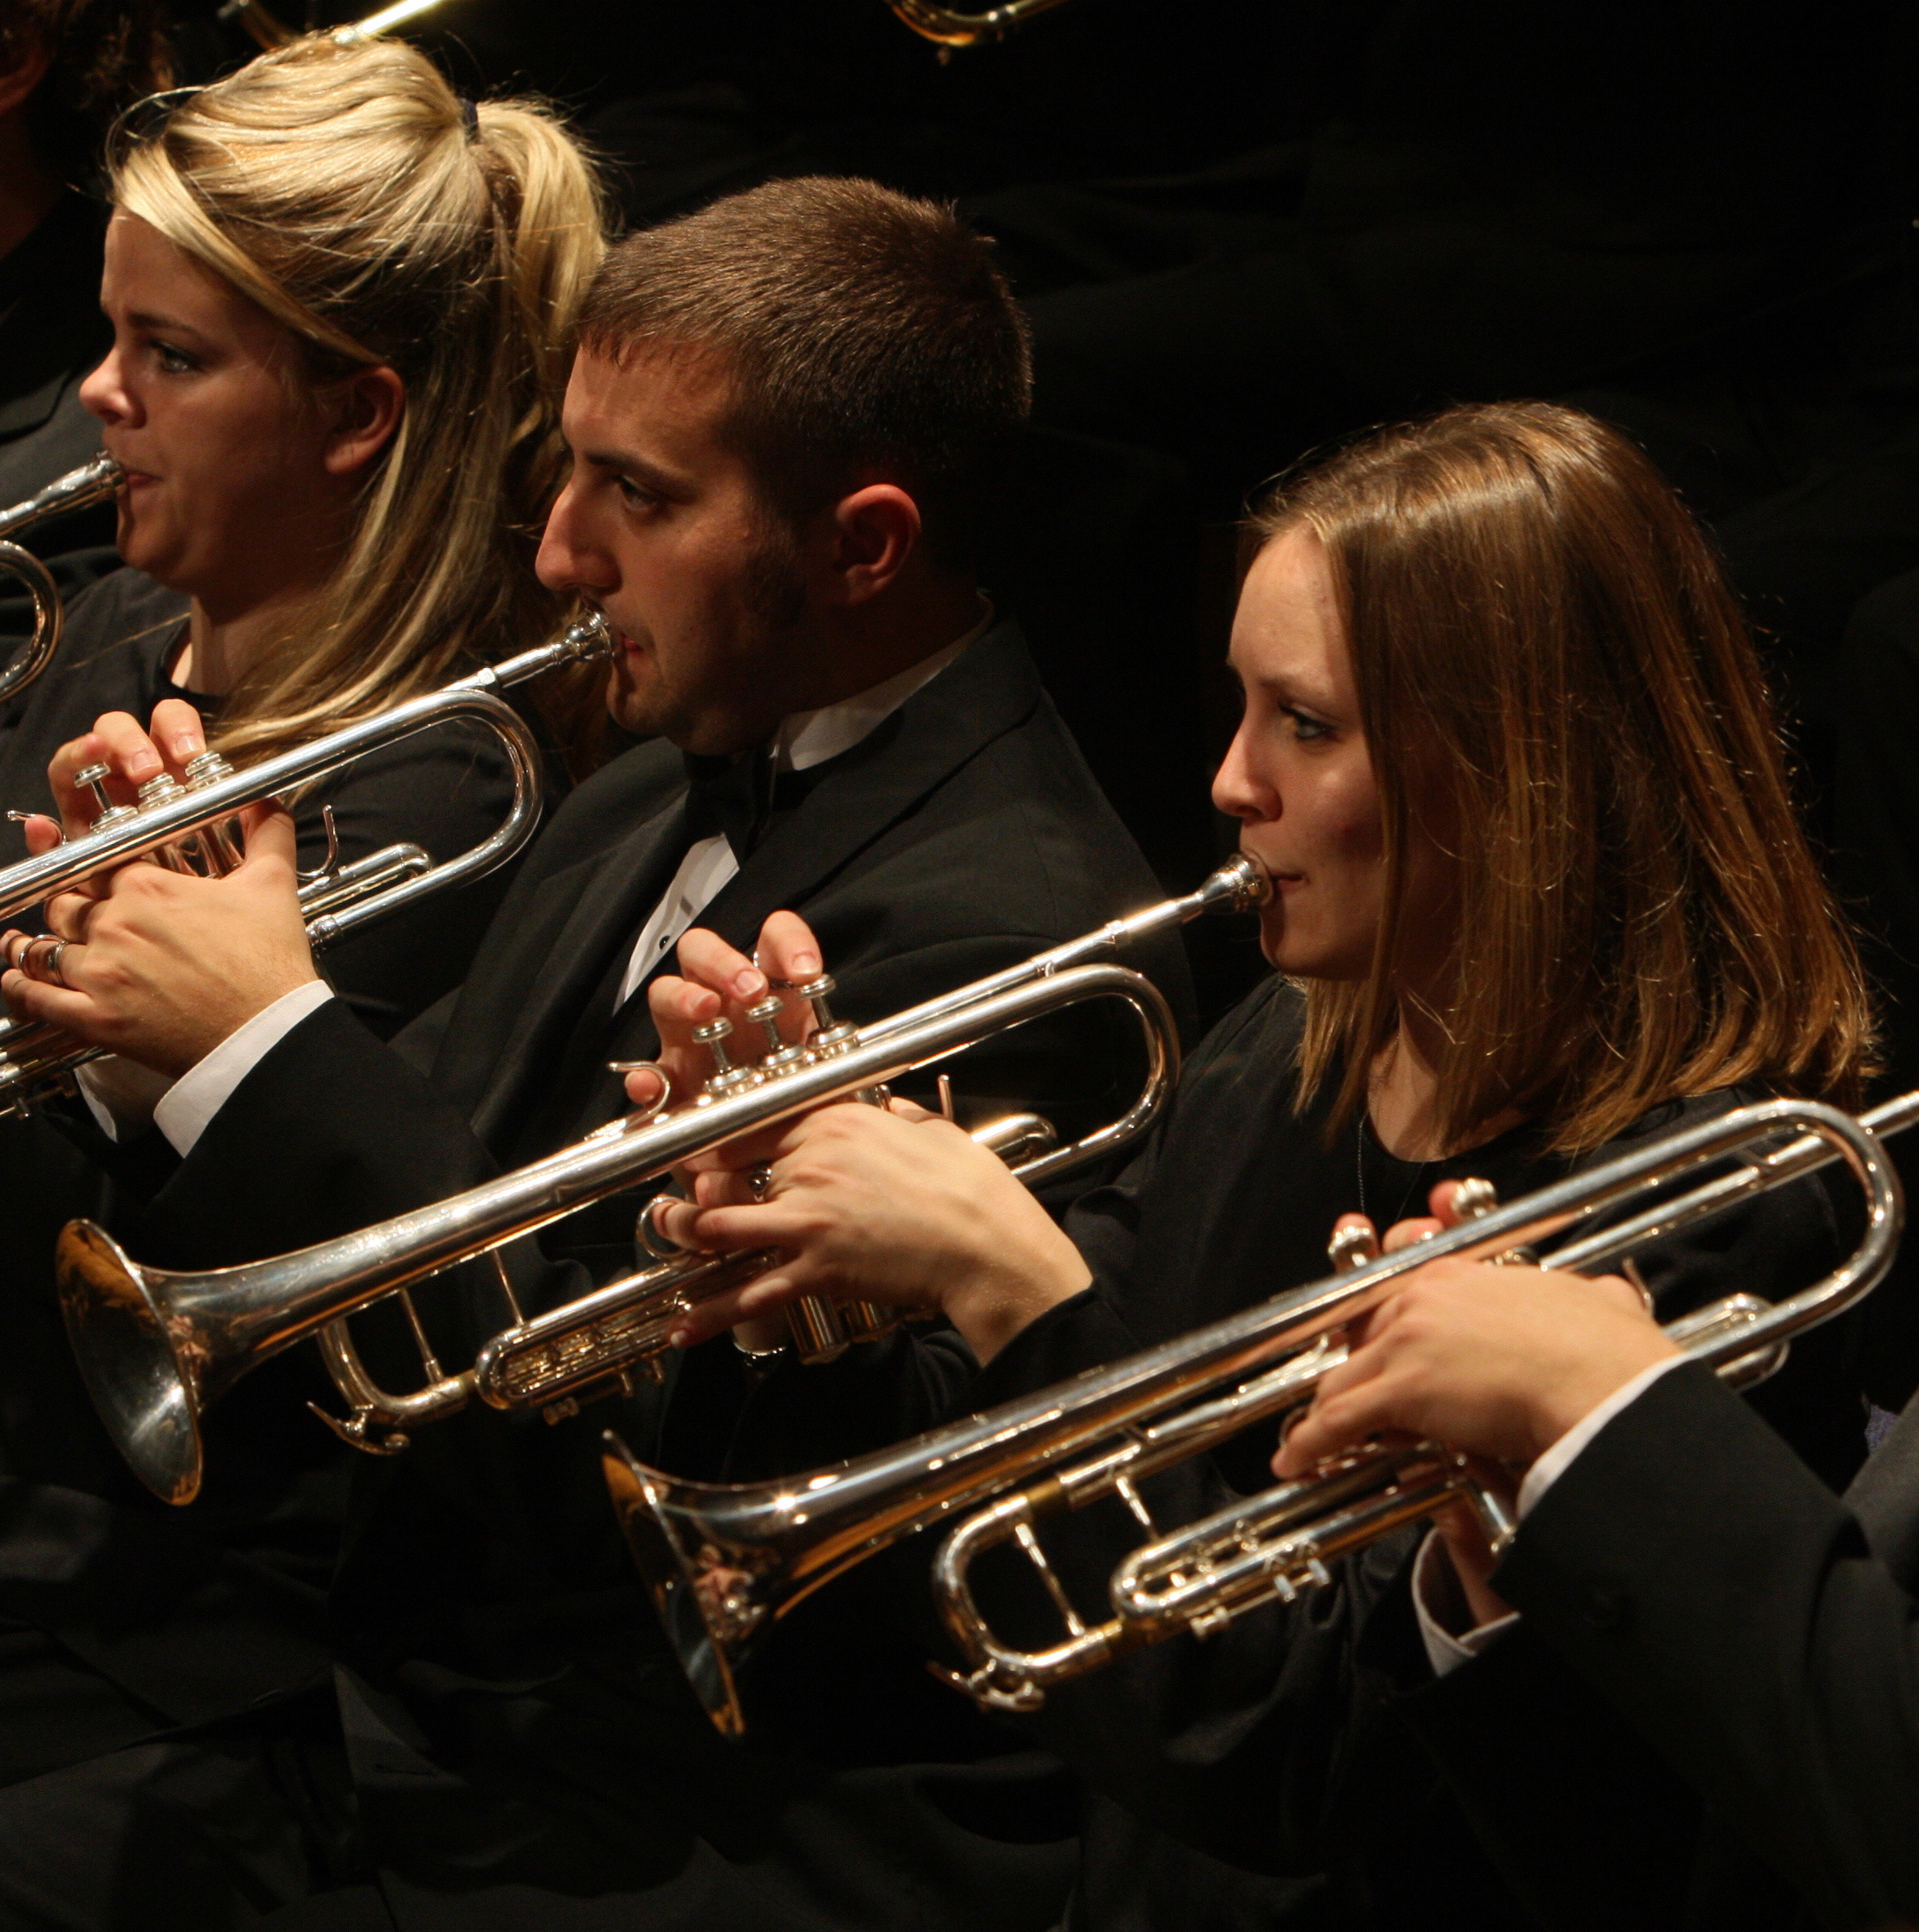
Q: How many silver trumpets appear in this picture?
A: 4